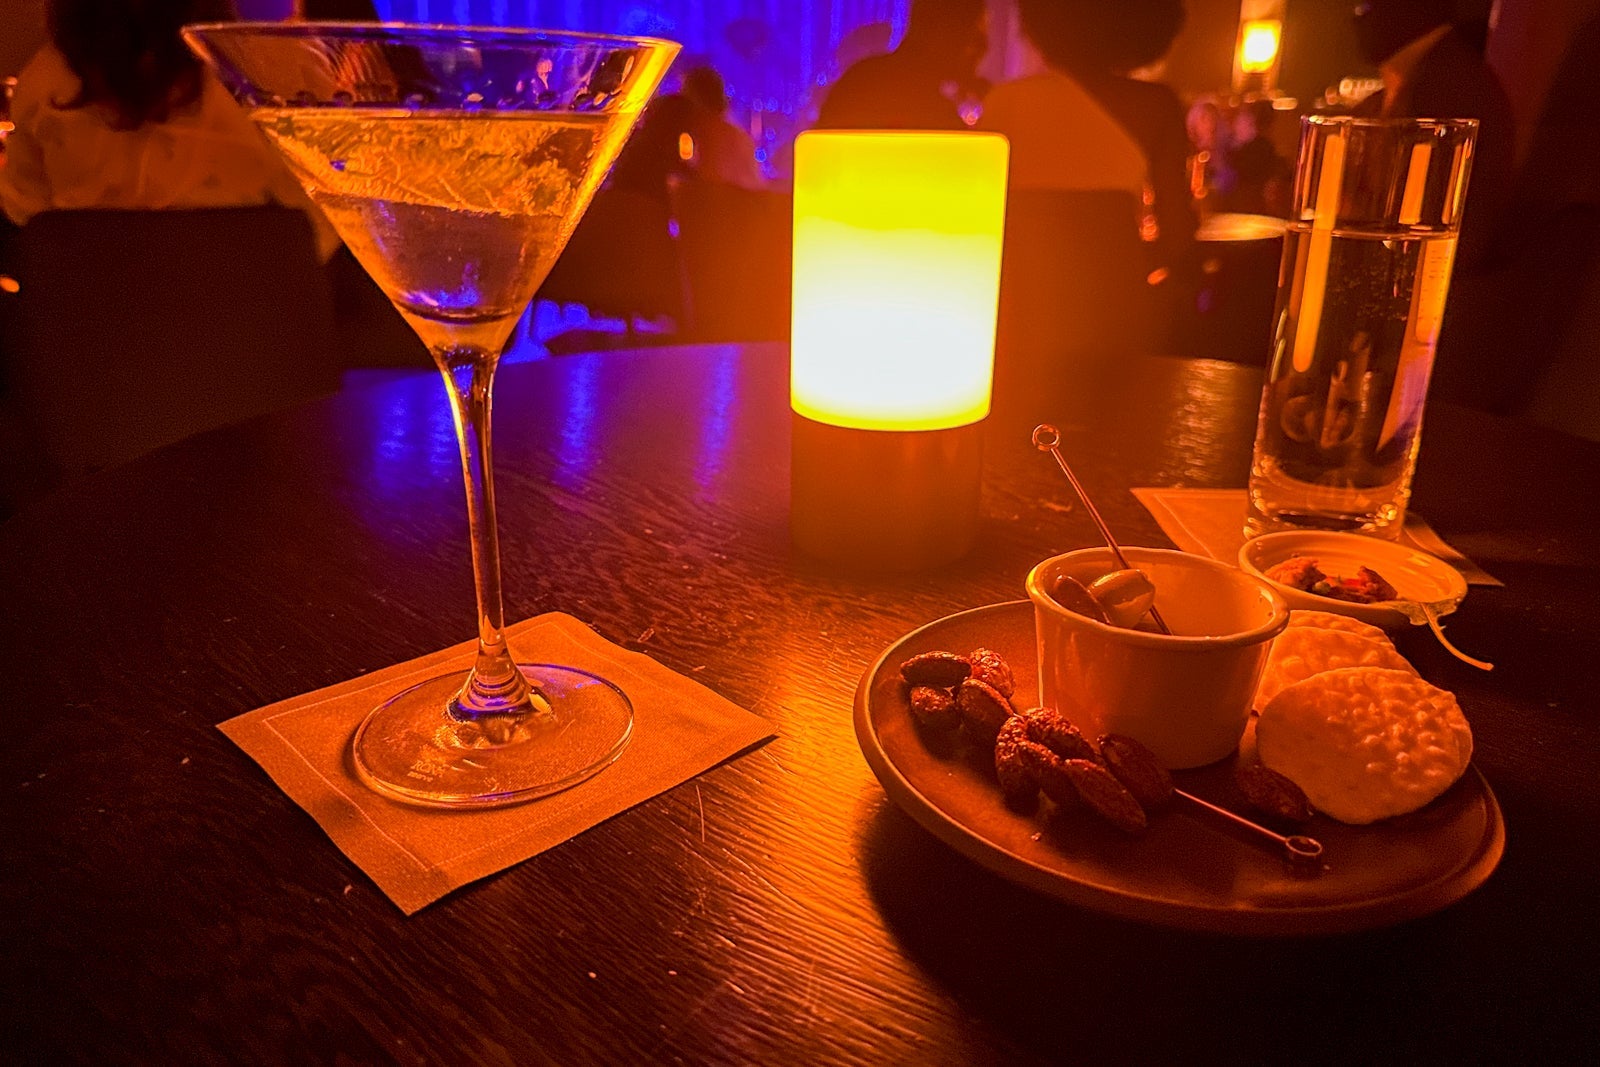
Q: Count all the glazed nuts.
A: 10